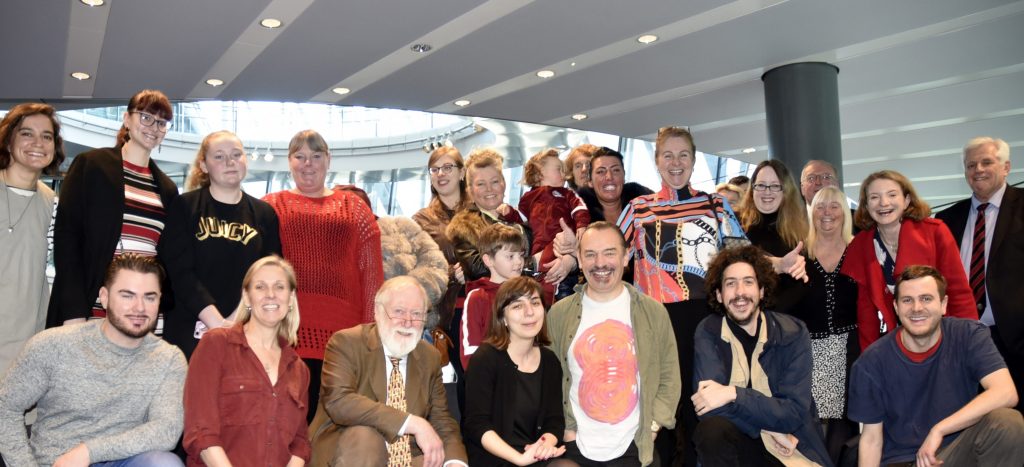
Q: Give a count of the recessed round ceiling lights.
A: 11